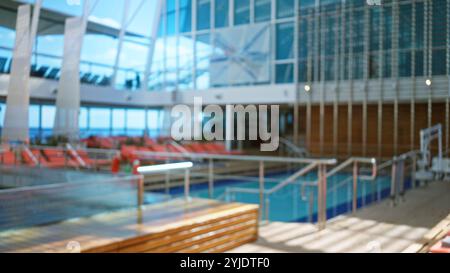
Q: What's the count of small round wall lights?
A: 2